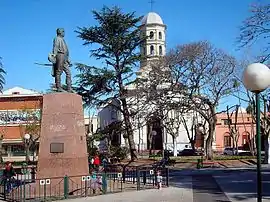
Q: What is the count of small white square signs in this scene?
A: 6